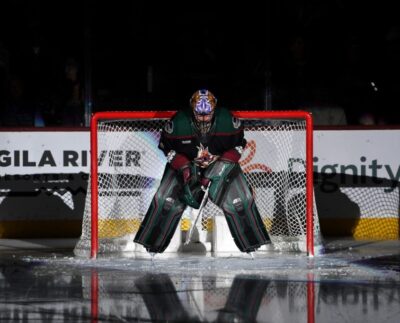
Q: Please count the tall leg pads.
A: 2